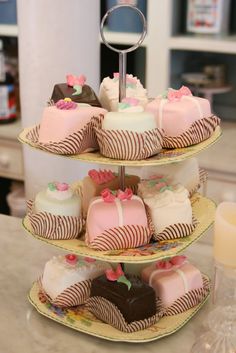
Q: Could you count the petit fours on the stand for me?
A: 13